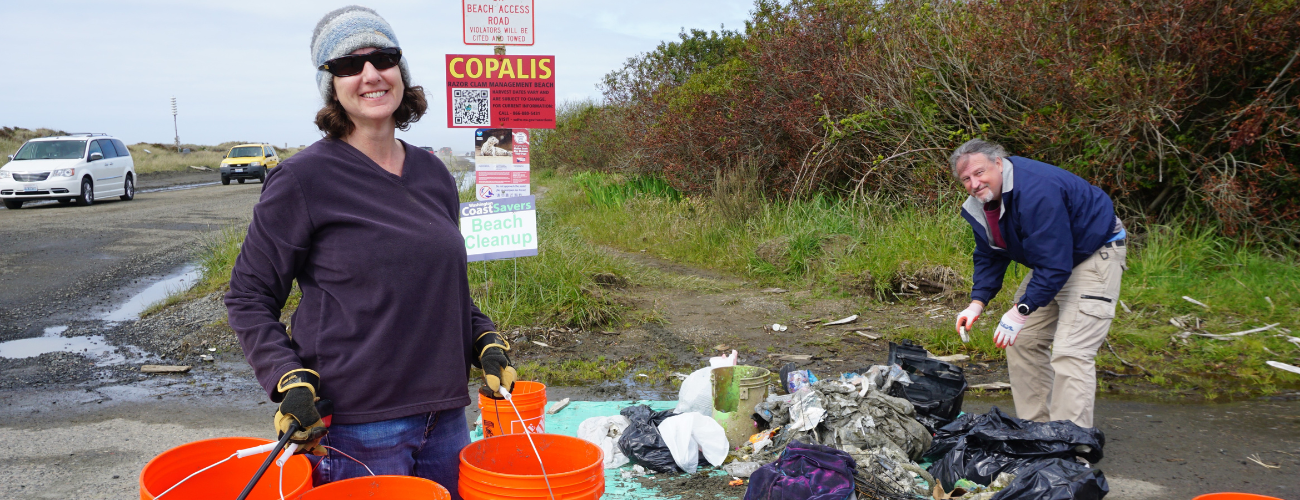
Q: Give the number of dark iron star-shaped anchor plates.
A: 0